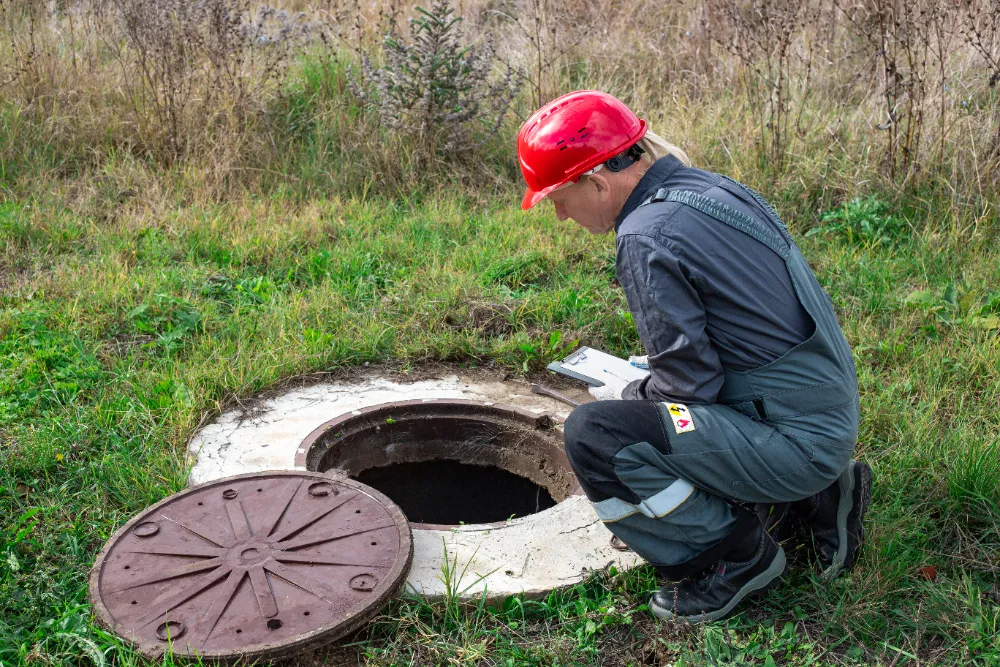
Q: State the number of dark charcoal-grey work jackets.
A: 1